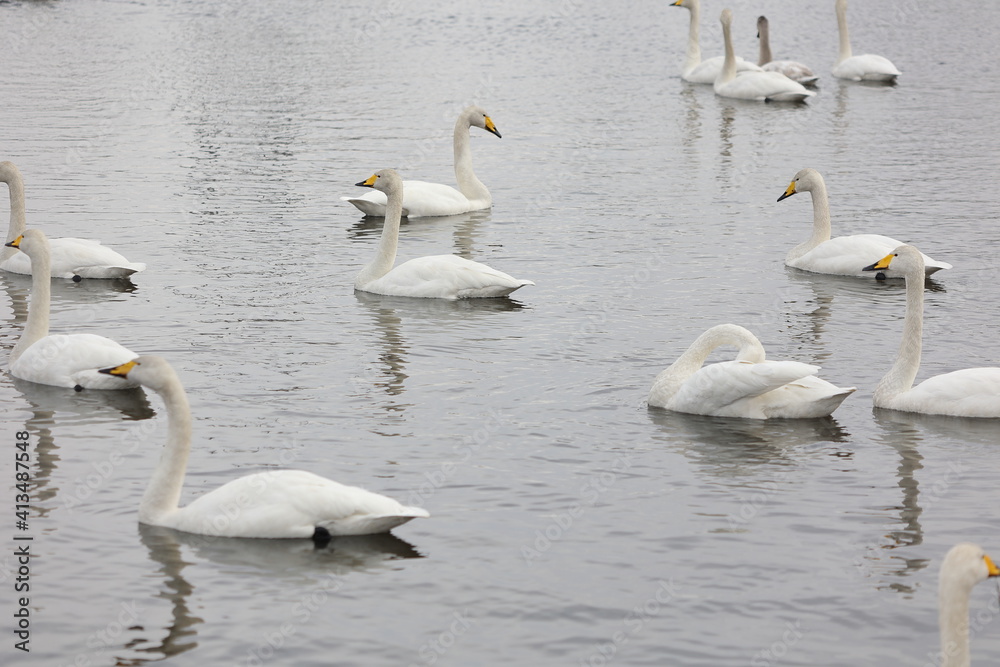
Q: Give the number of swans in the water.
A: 13